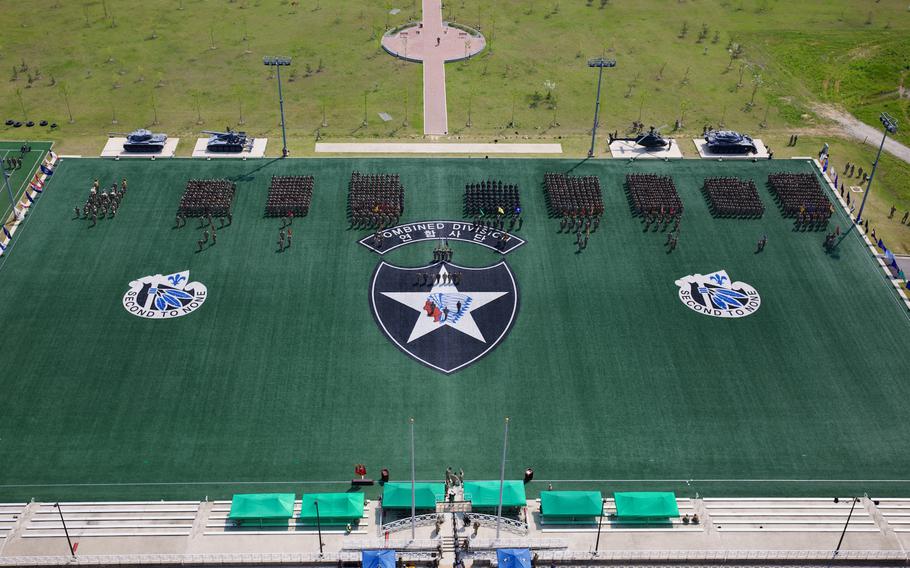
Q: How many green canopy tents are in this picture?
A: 6